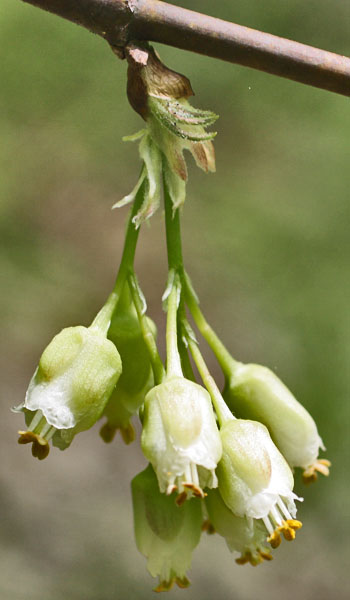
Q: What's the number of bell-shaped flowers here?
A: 7